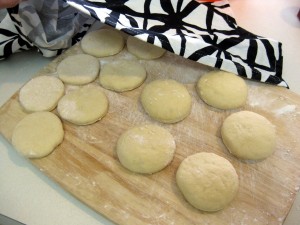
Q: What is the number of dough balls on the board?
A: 12